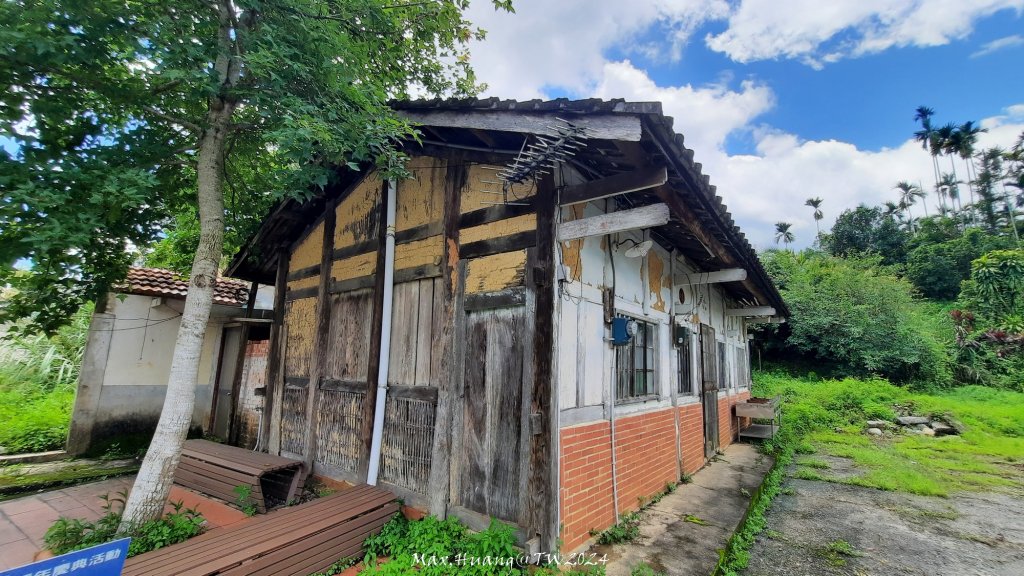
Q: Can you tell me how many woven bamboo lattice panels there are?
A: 3